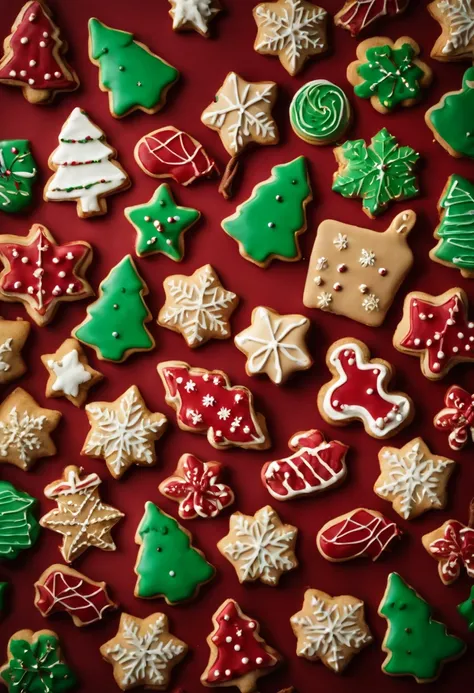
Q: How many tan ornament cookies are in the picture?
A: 1